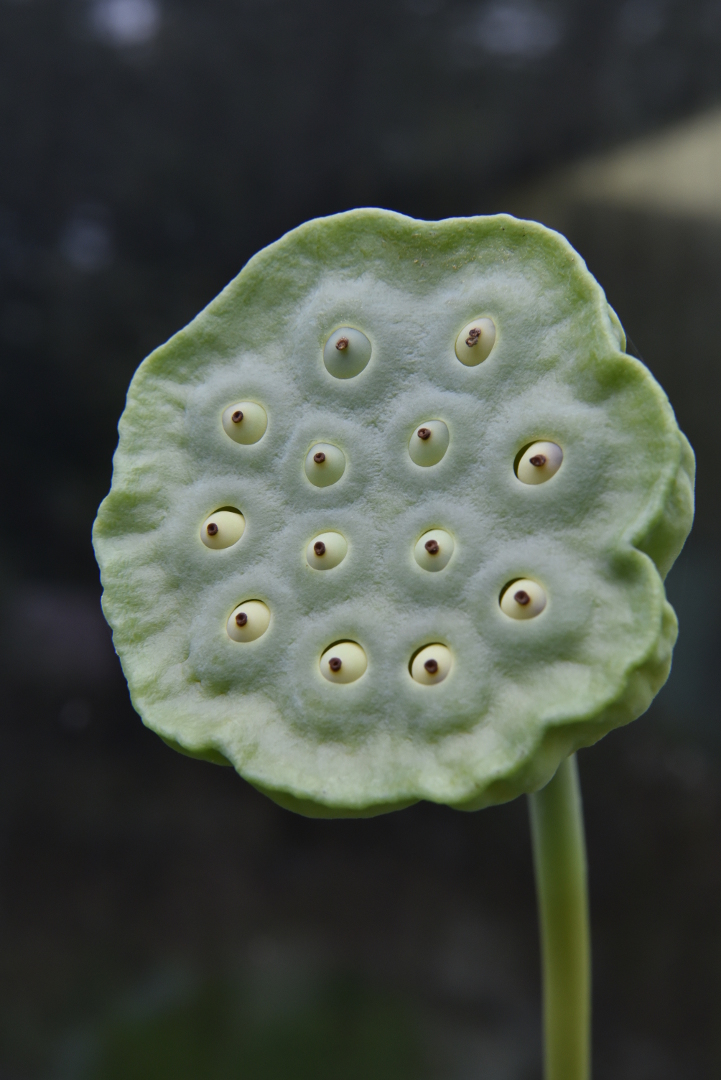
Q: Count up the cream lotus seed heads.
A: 13